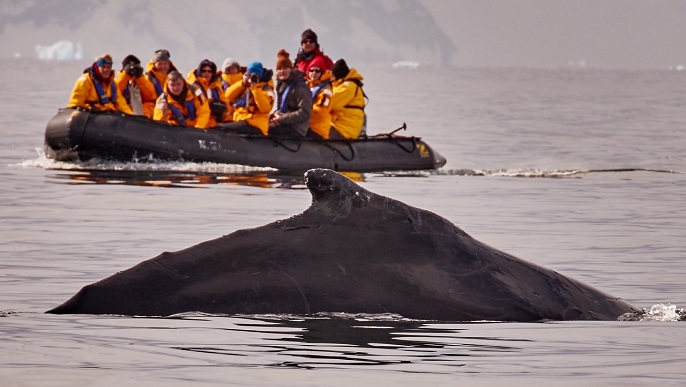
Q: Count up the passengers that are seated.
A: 10